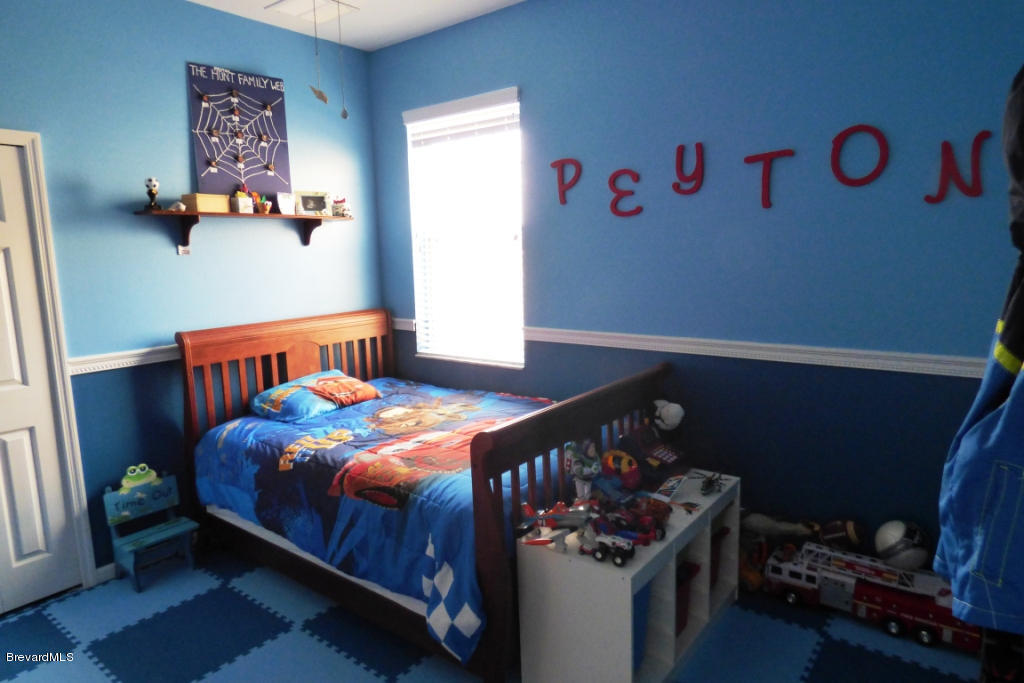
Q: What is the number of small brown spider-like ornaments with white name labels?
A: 10